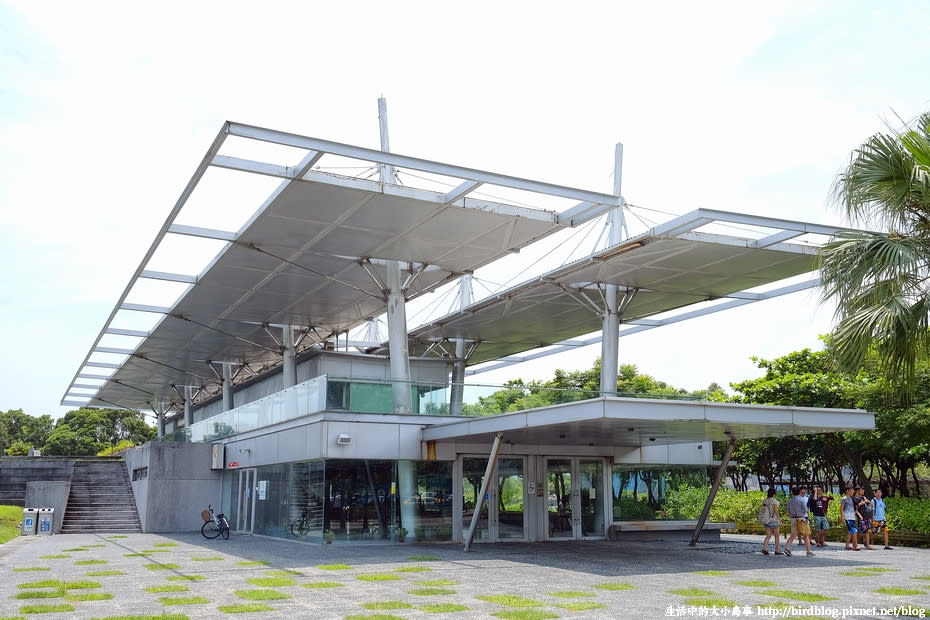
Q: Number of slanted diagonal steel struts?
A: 2